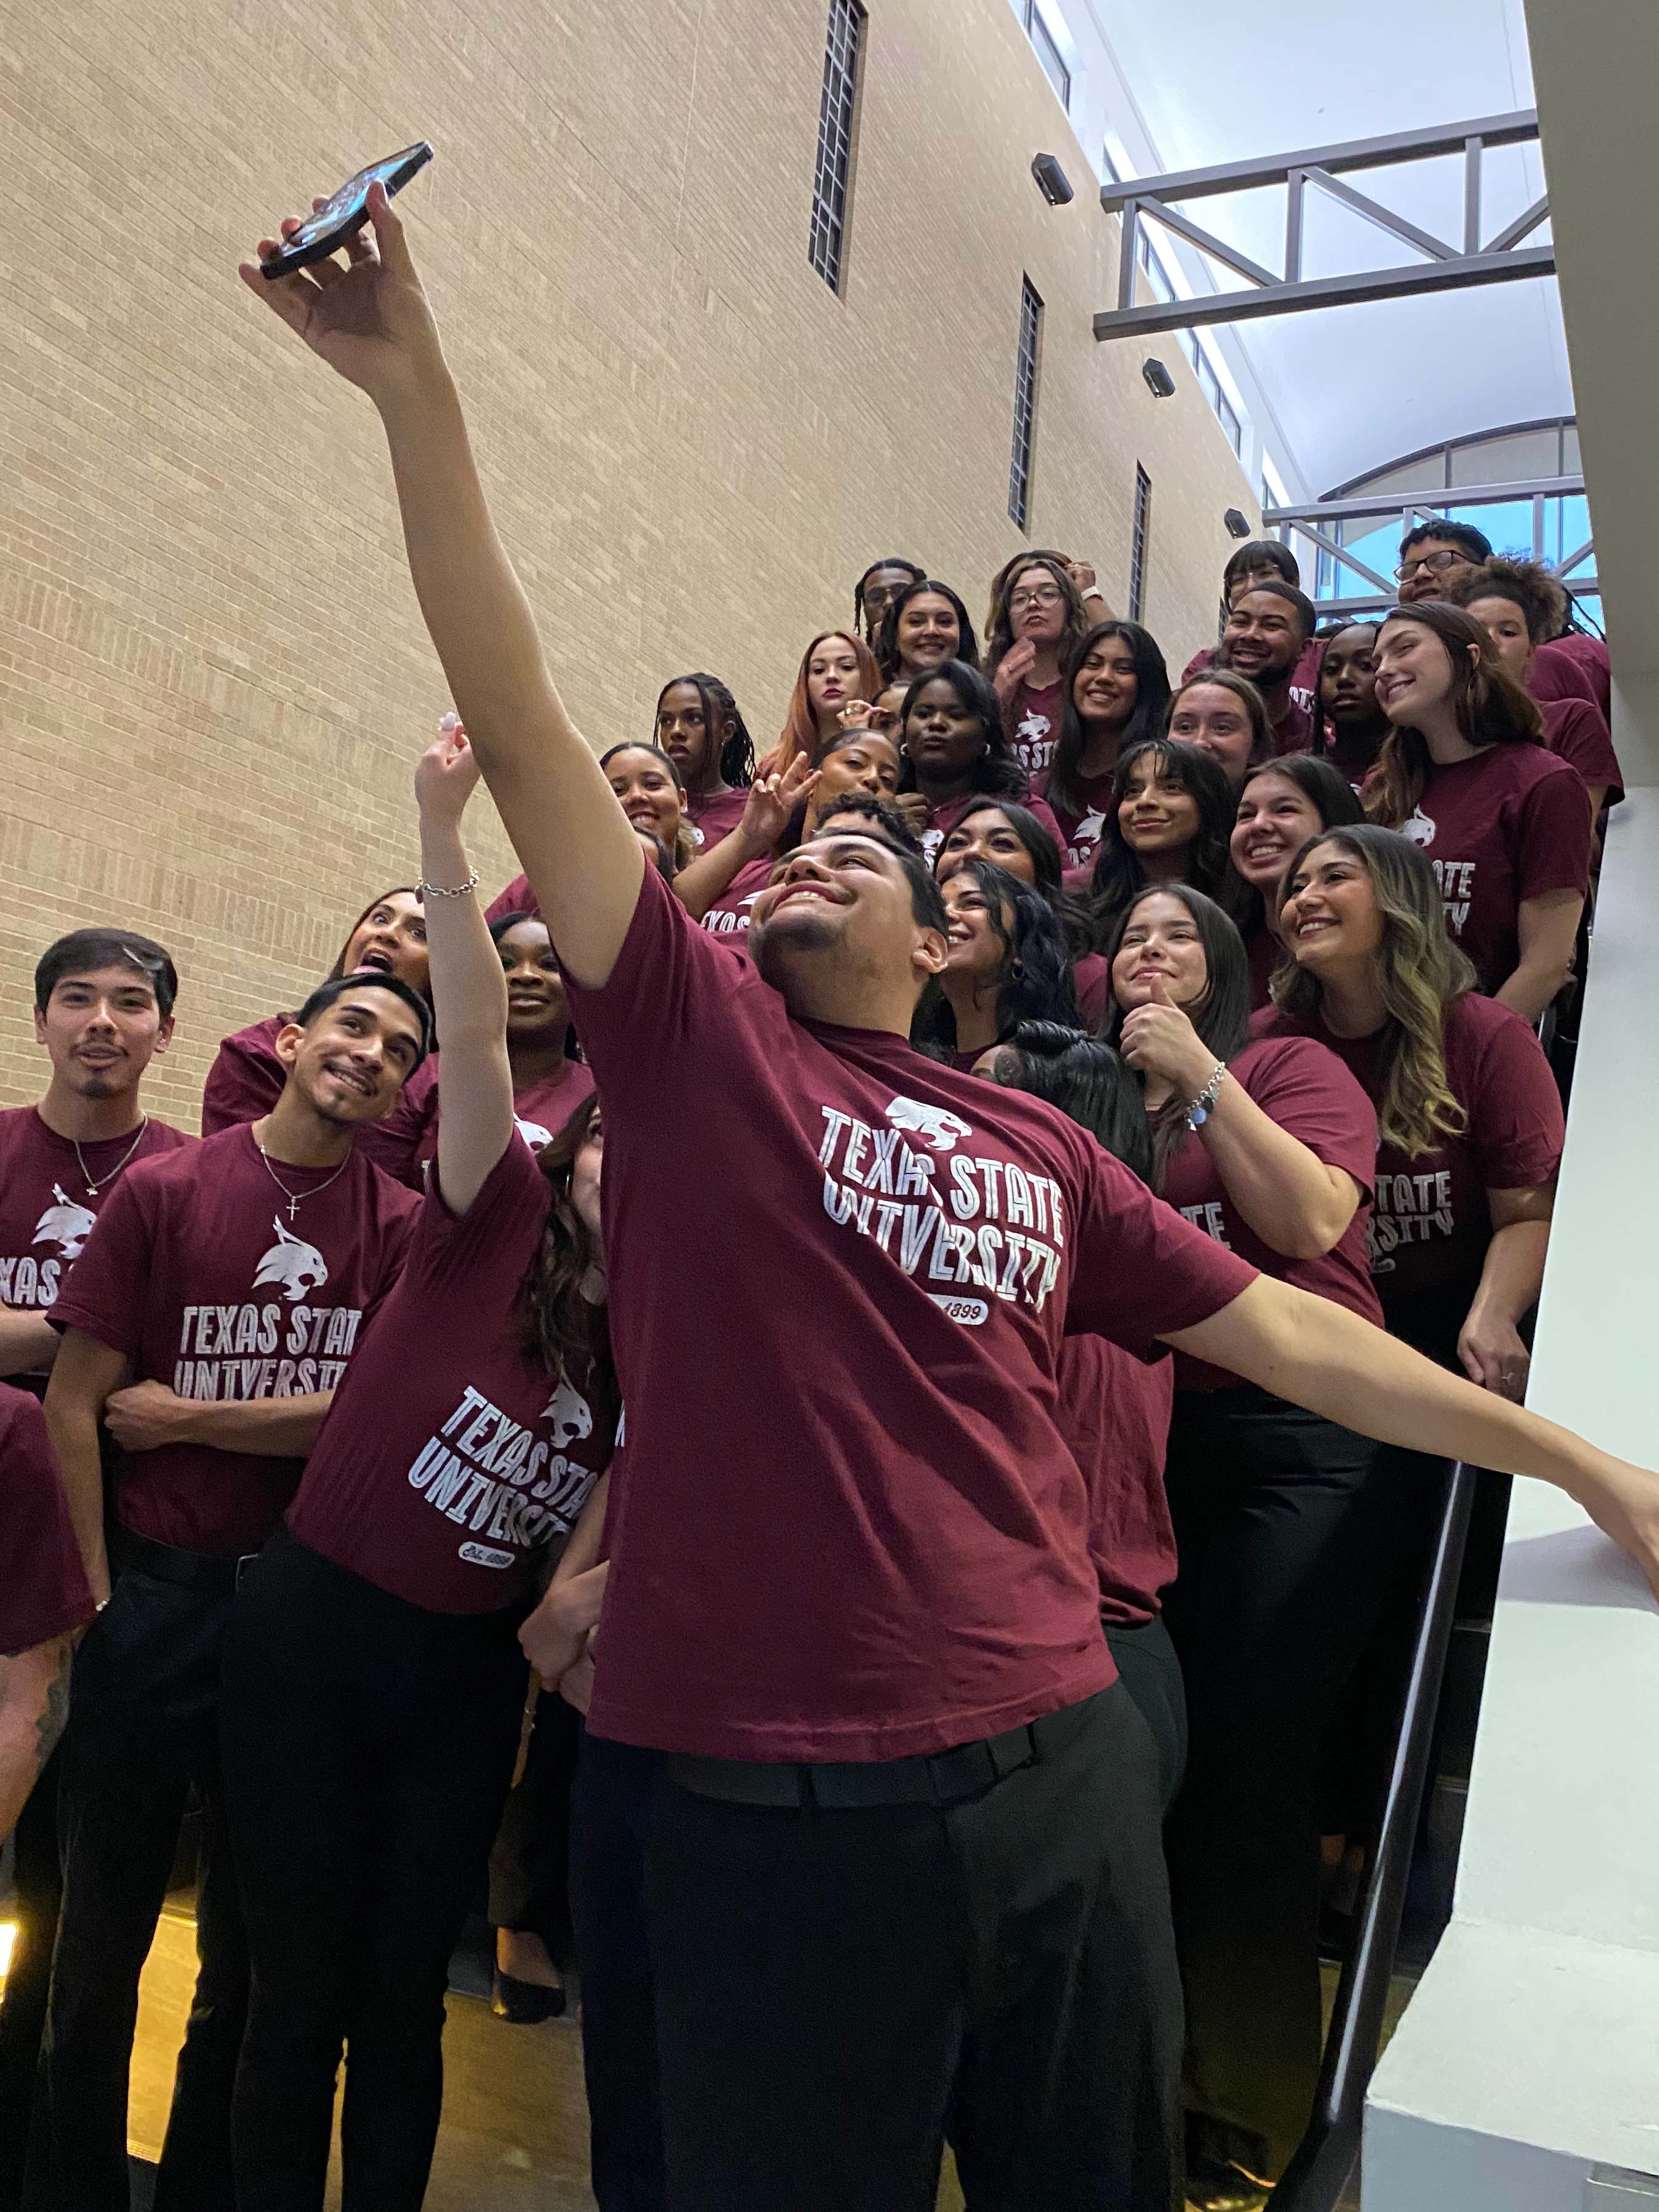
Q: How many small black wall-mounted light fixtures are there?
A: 3